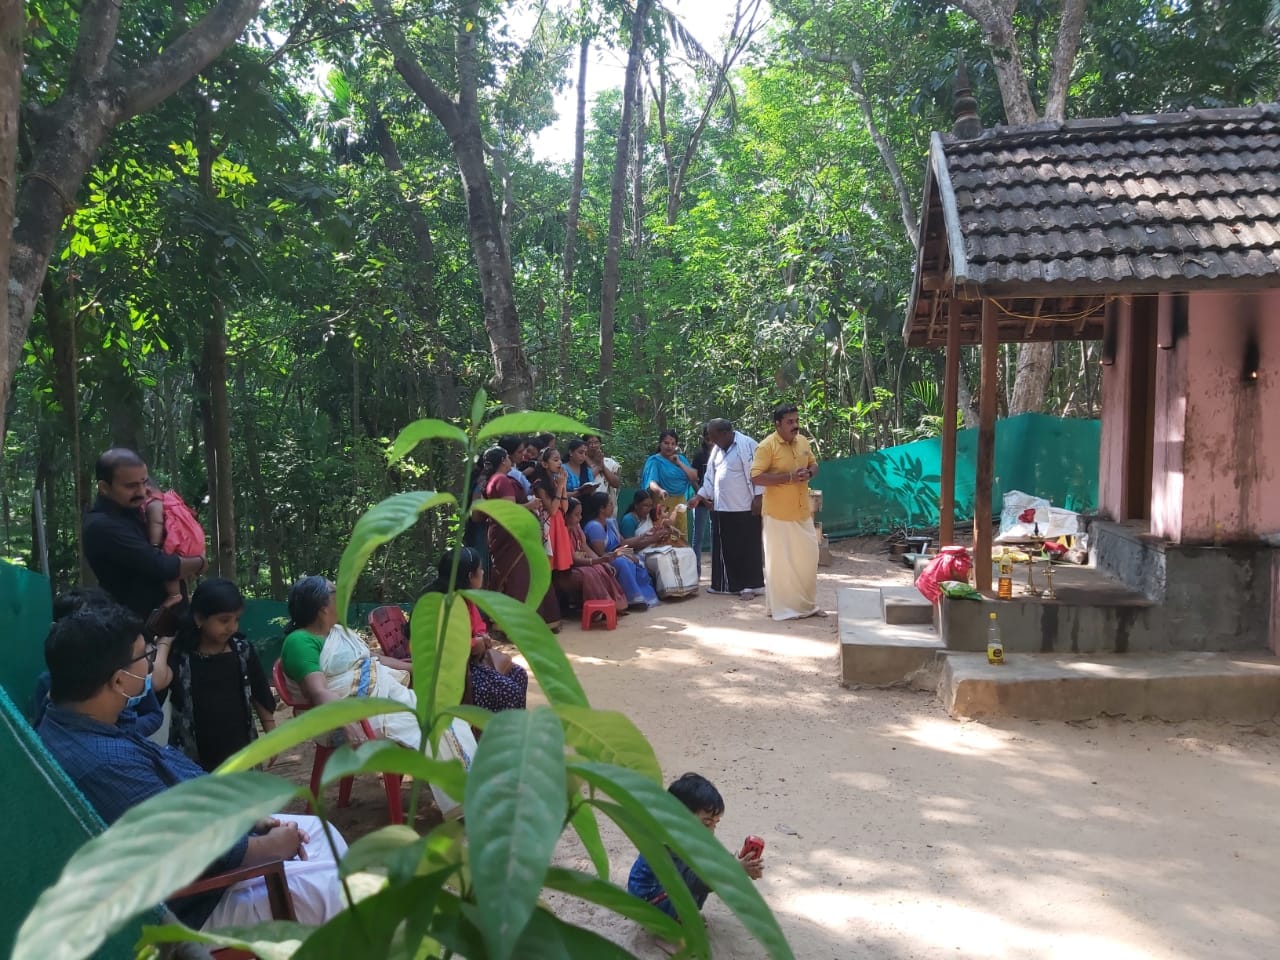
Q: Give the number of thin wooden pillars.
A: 2